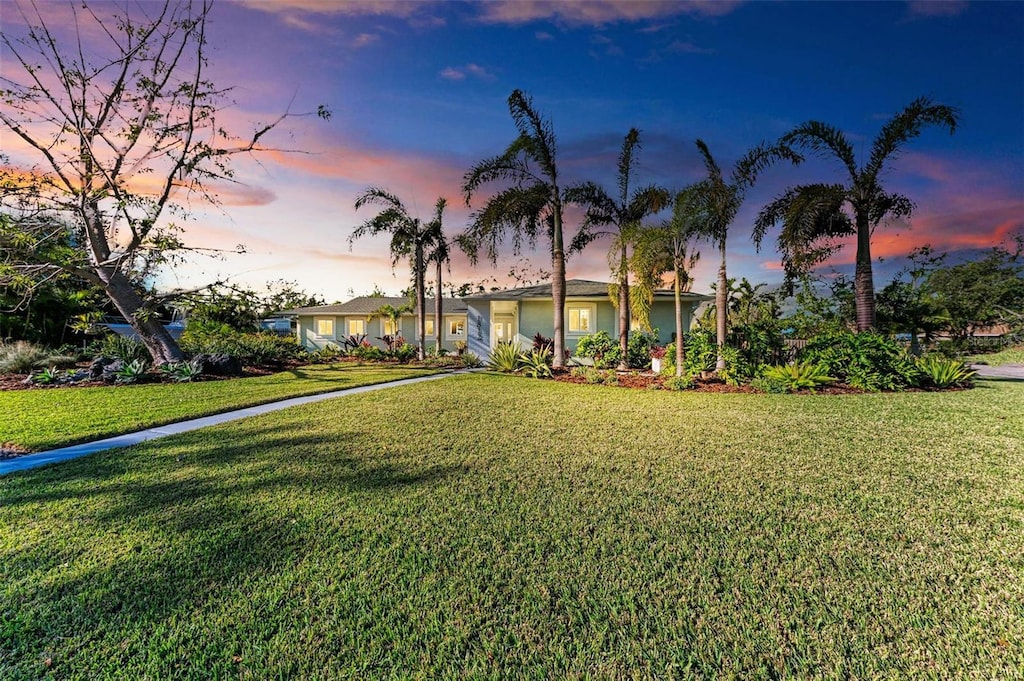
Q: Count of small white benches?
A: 0